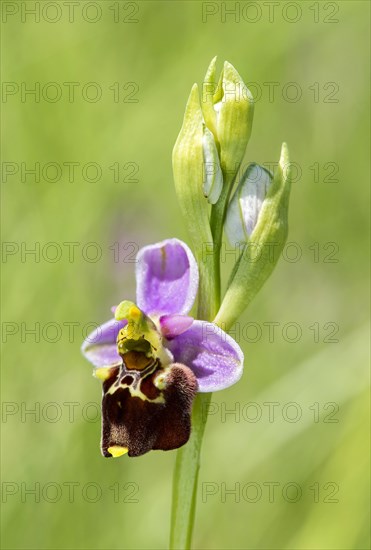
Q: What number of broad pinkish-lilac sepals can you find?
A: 3